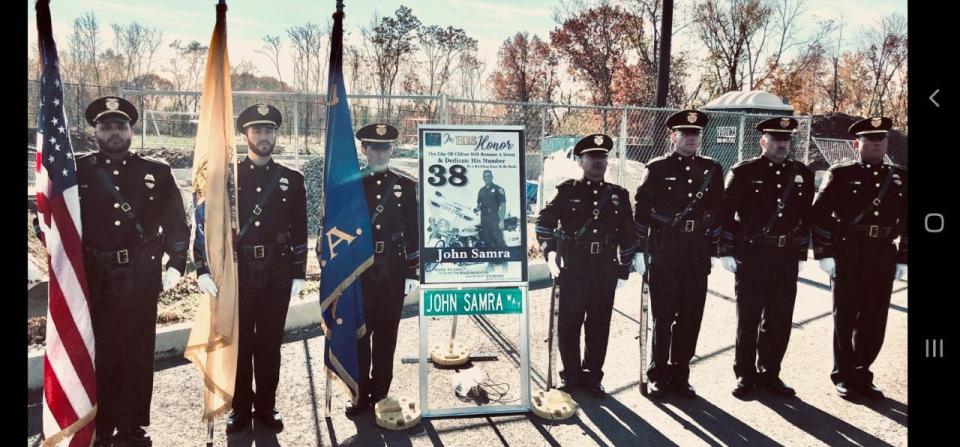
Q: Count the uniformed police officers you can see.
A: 7